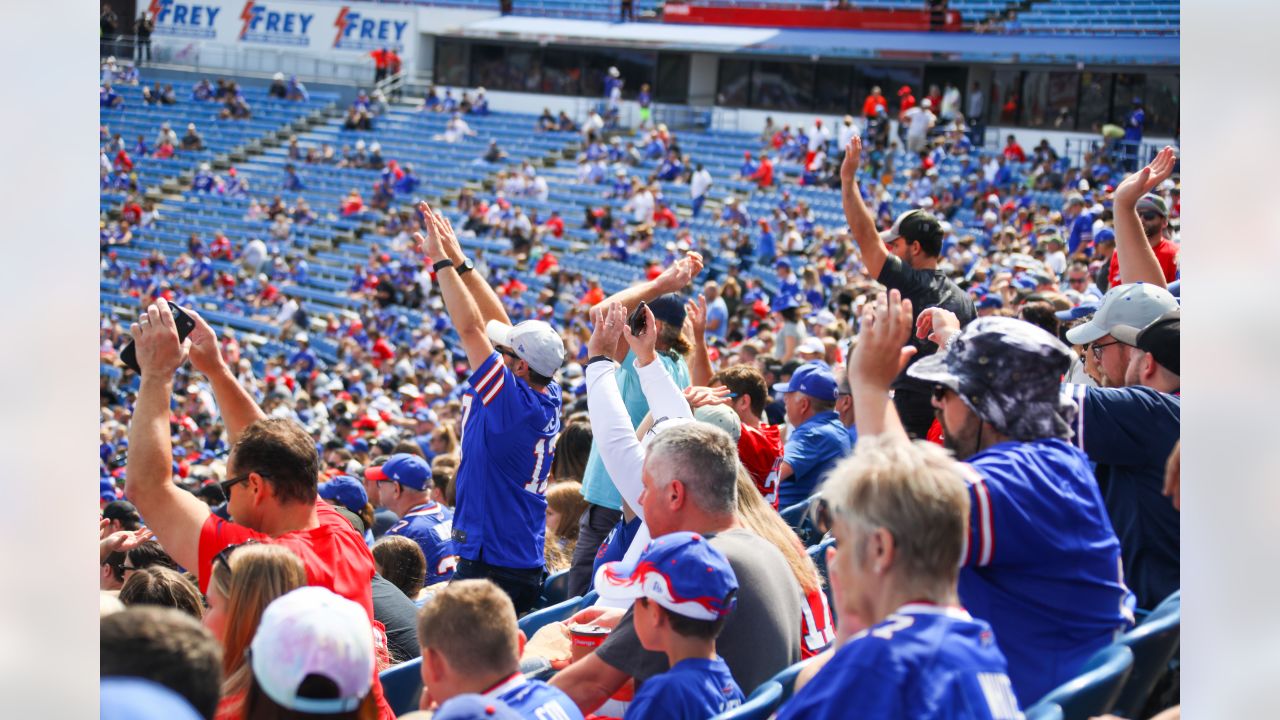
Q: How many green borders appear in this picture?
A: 0